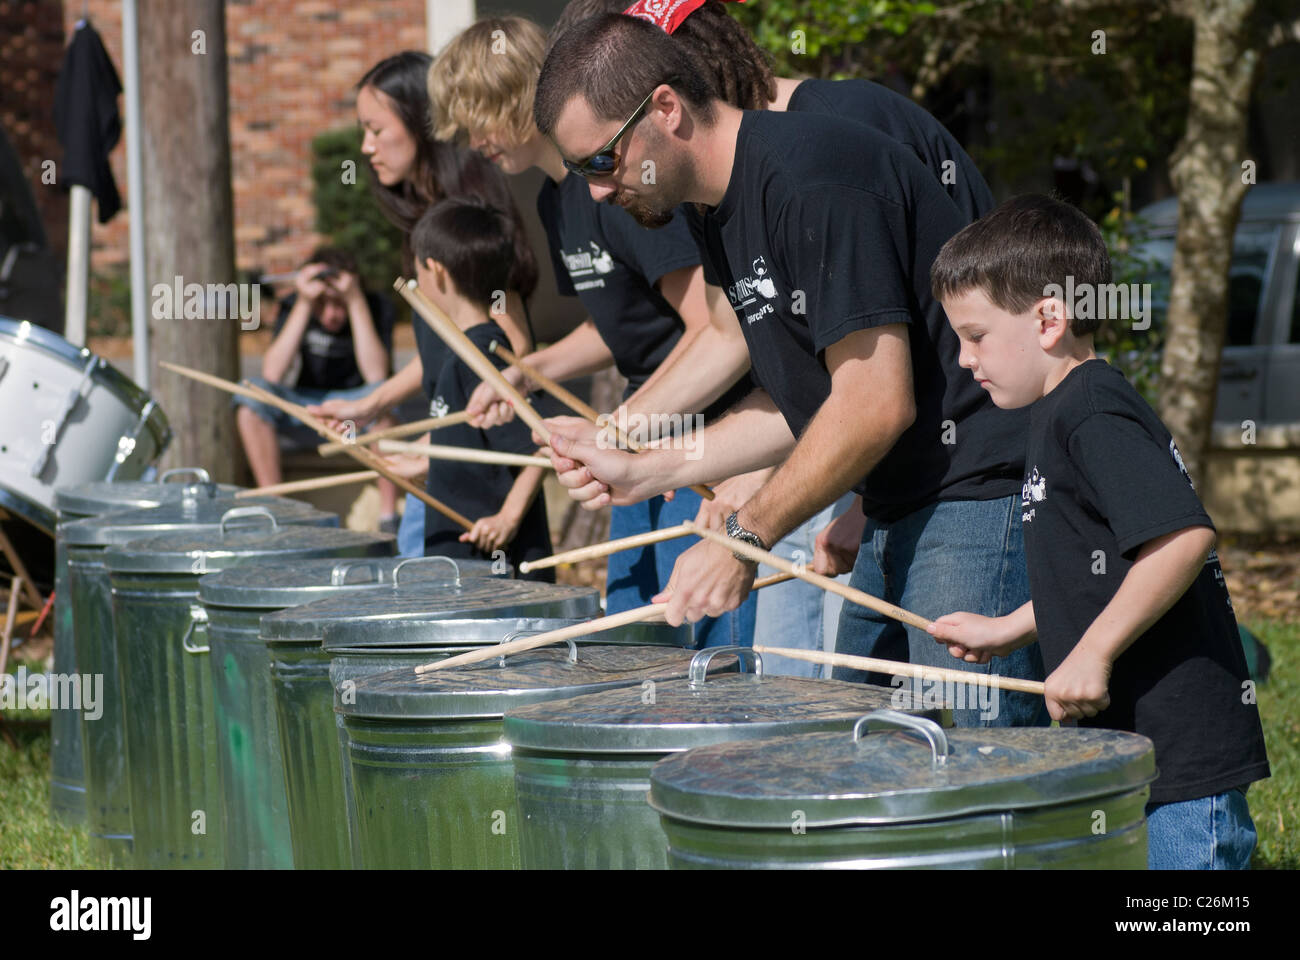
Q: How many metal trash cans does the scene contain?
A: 9